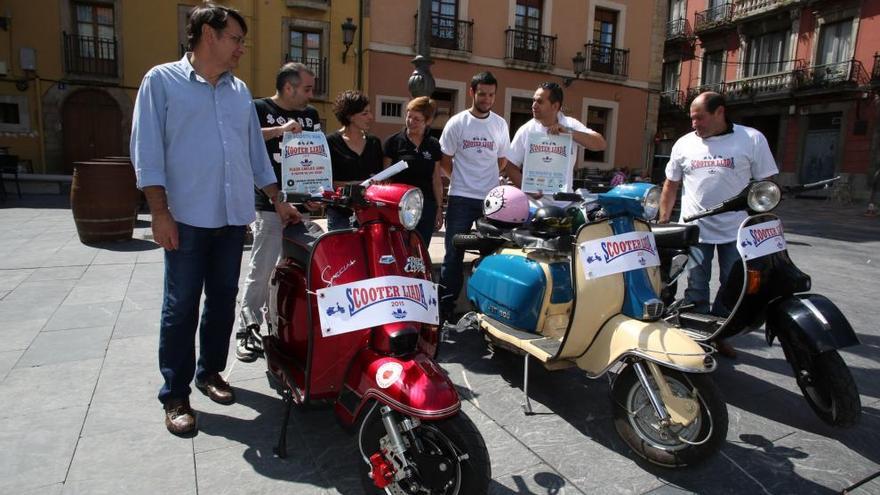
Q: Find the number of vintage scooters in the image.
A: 3